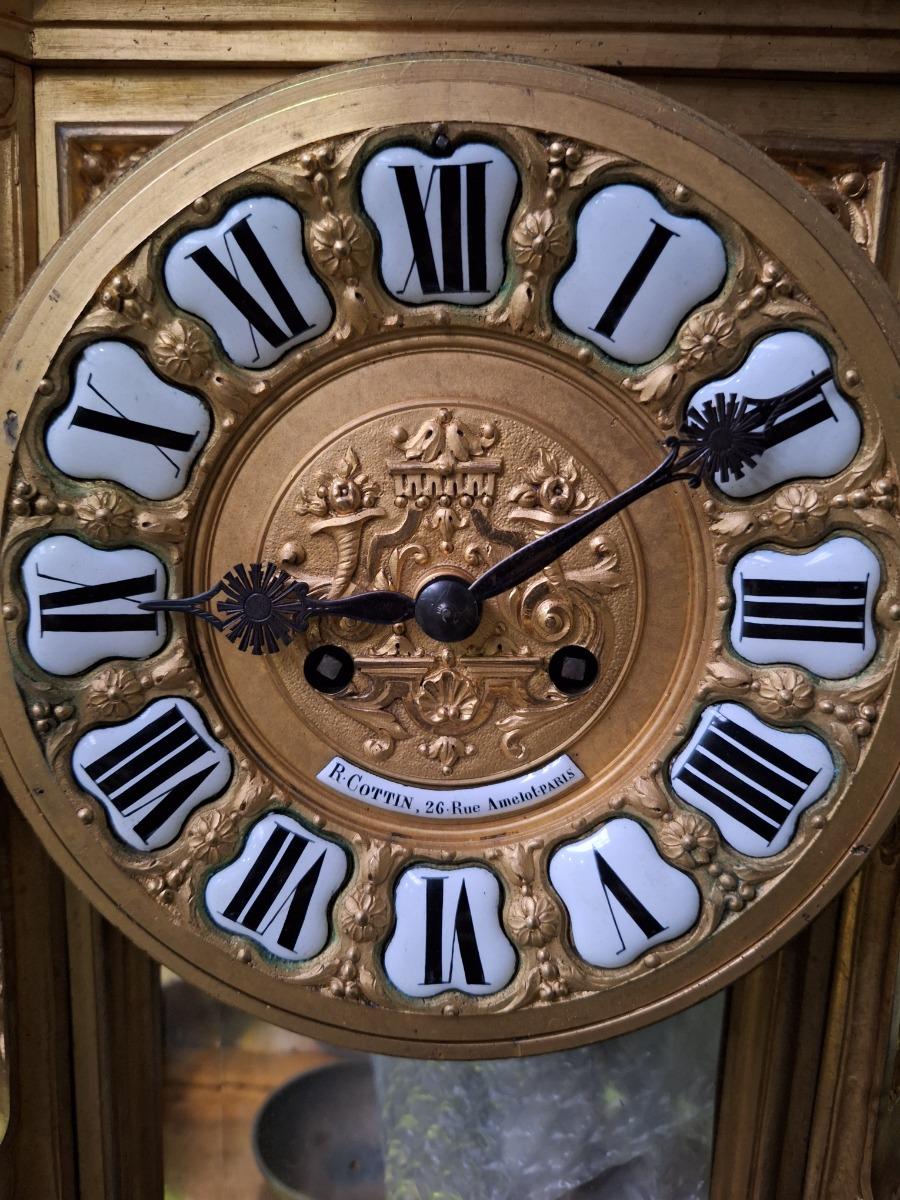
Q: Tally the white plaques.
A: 13